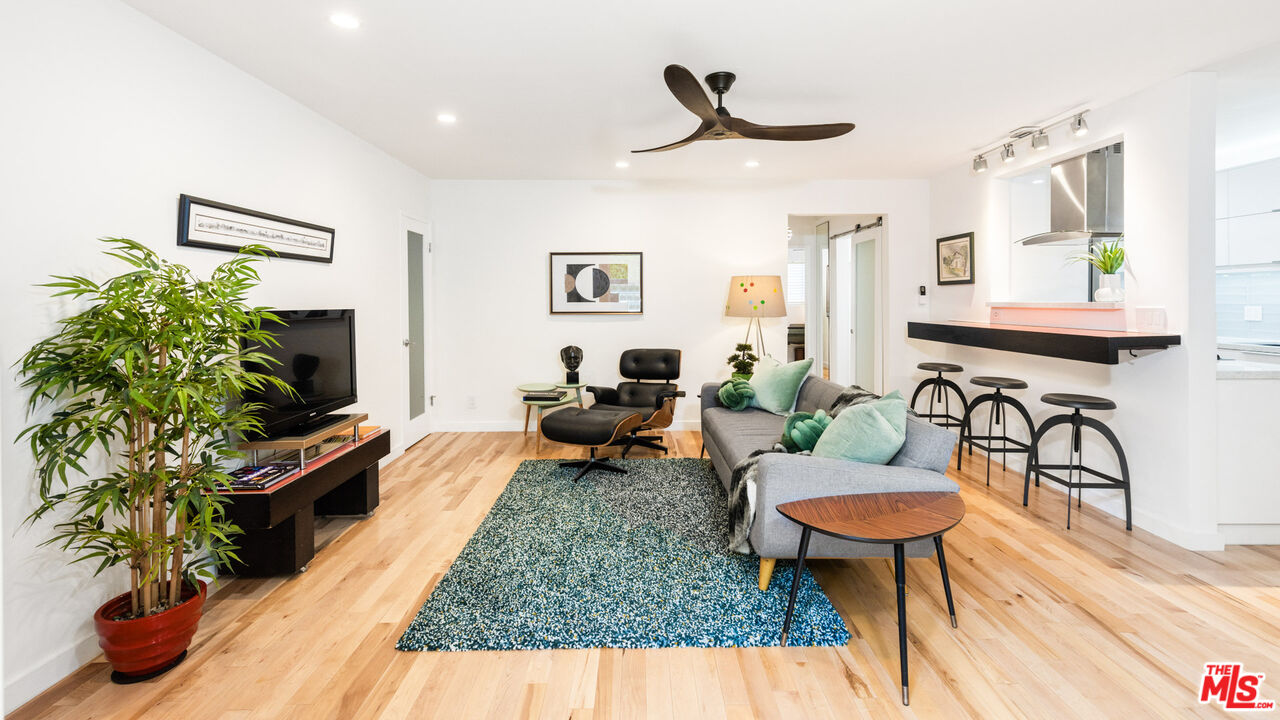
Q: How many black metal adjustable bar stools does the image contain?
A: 3